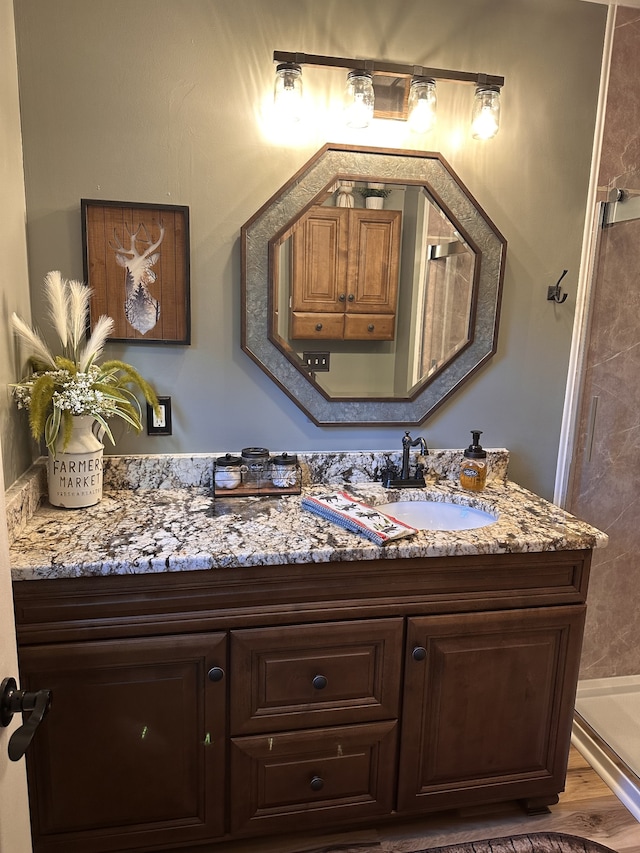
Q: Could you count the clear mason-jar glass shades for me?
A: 4